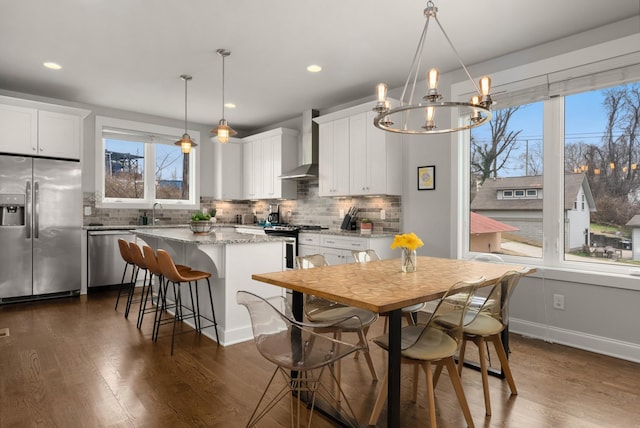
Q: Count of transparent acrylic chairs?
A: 6